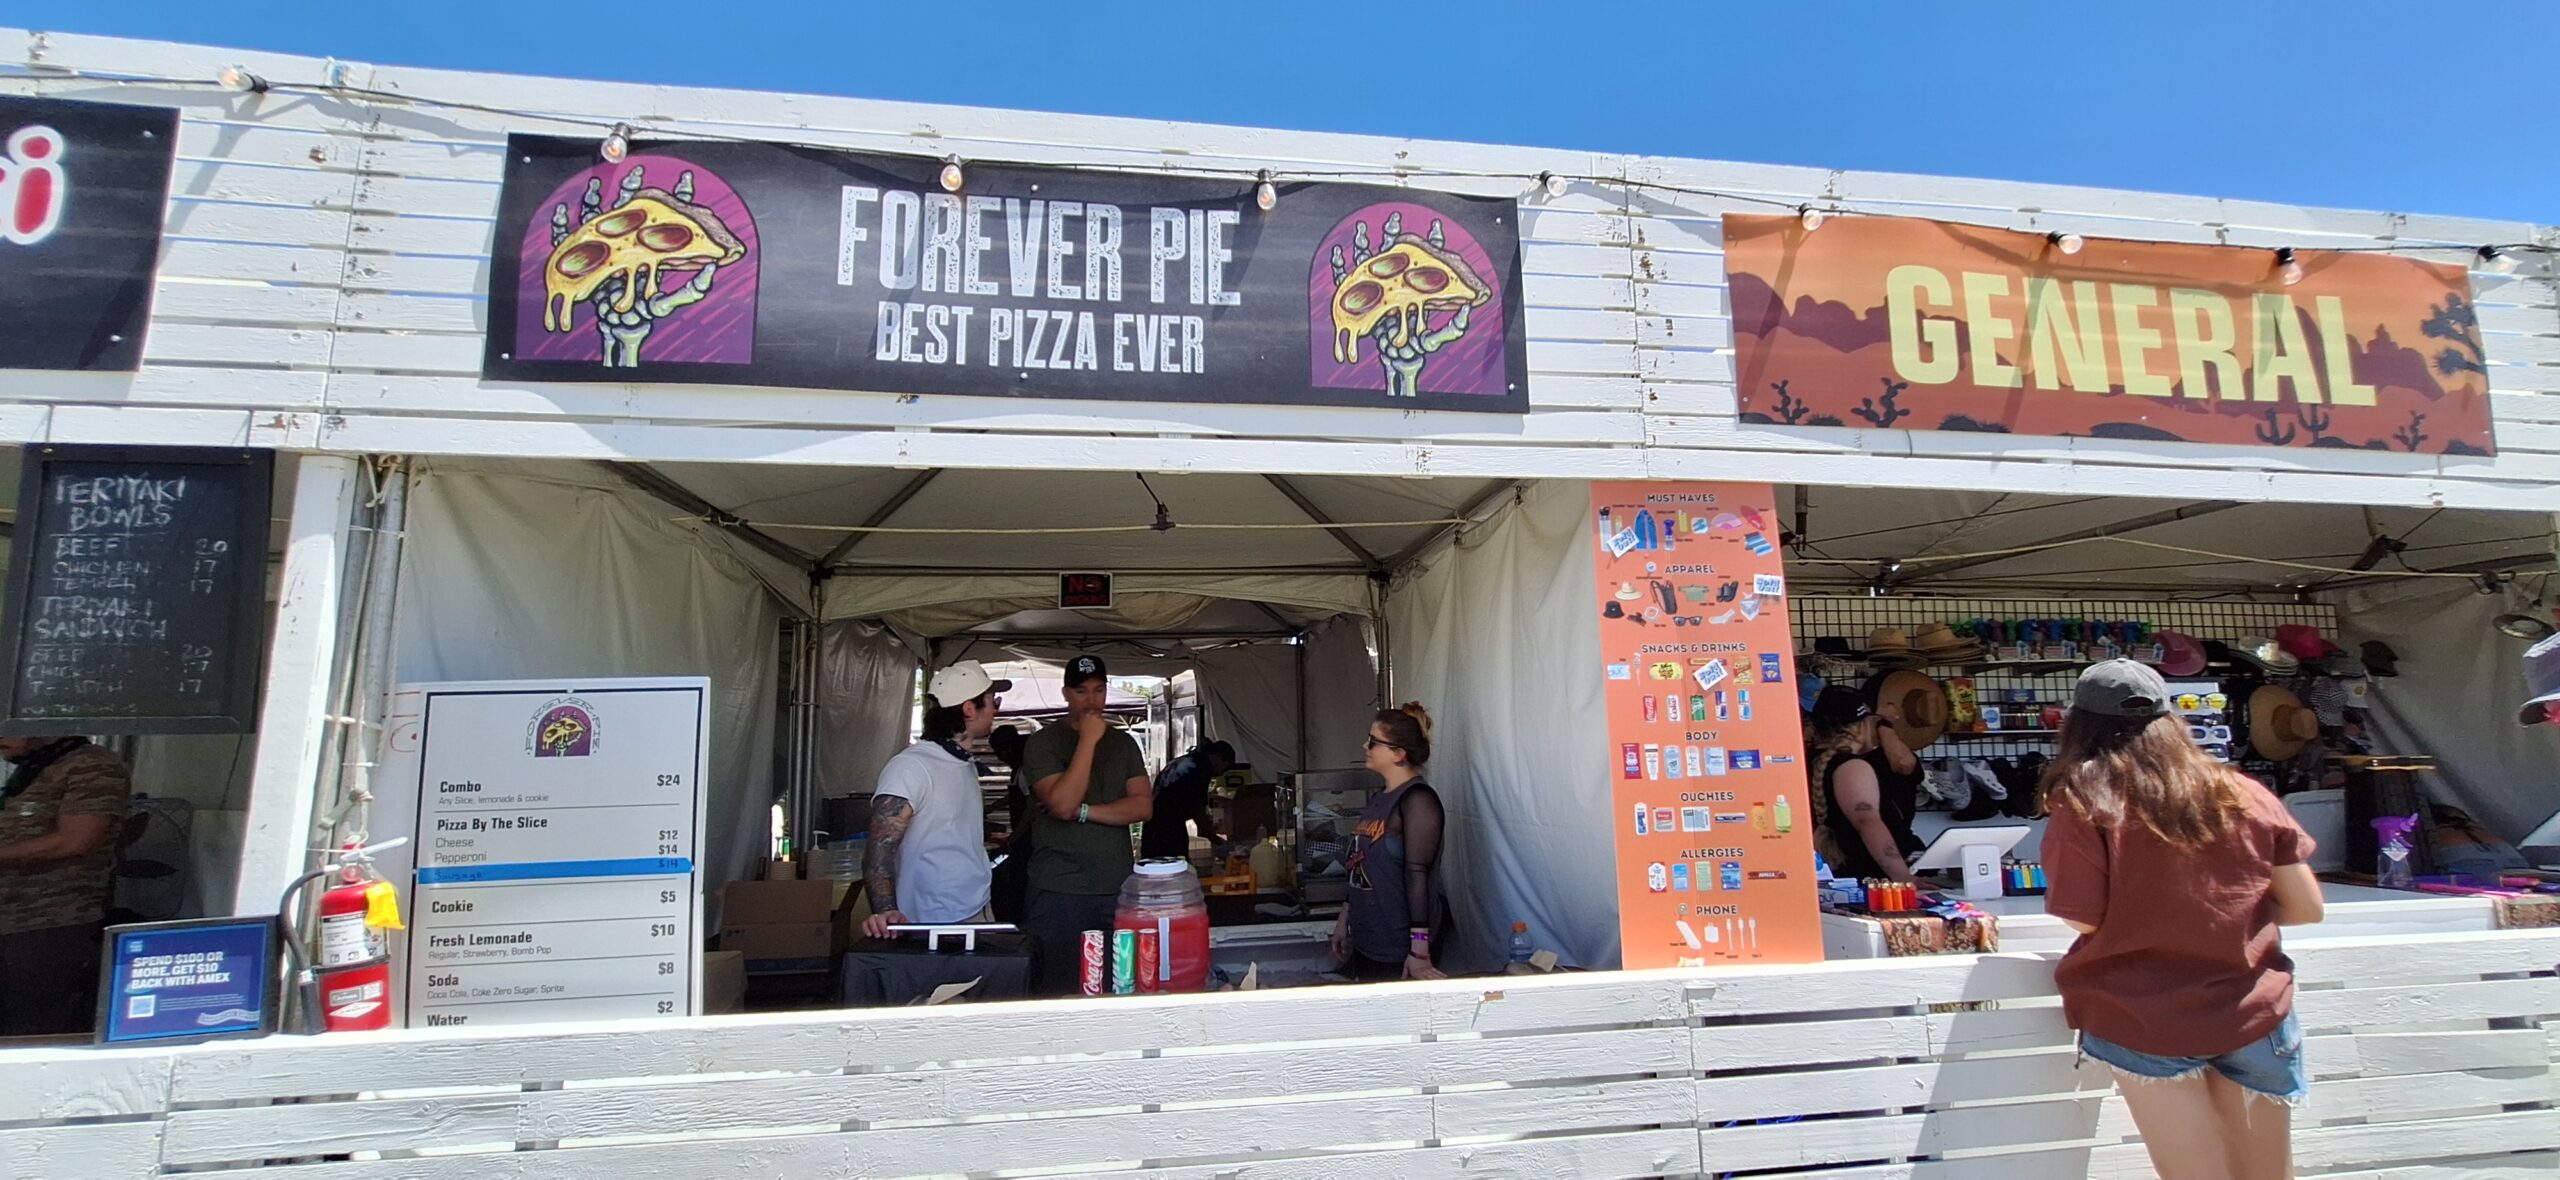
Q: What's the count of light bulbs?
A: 9